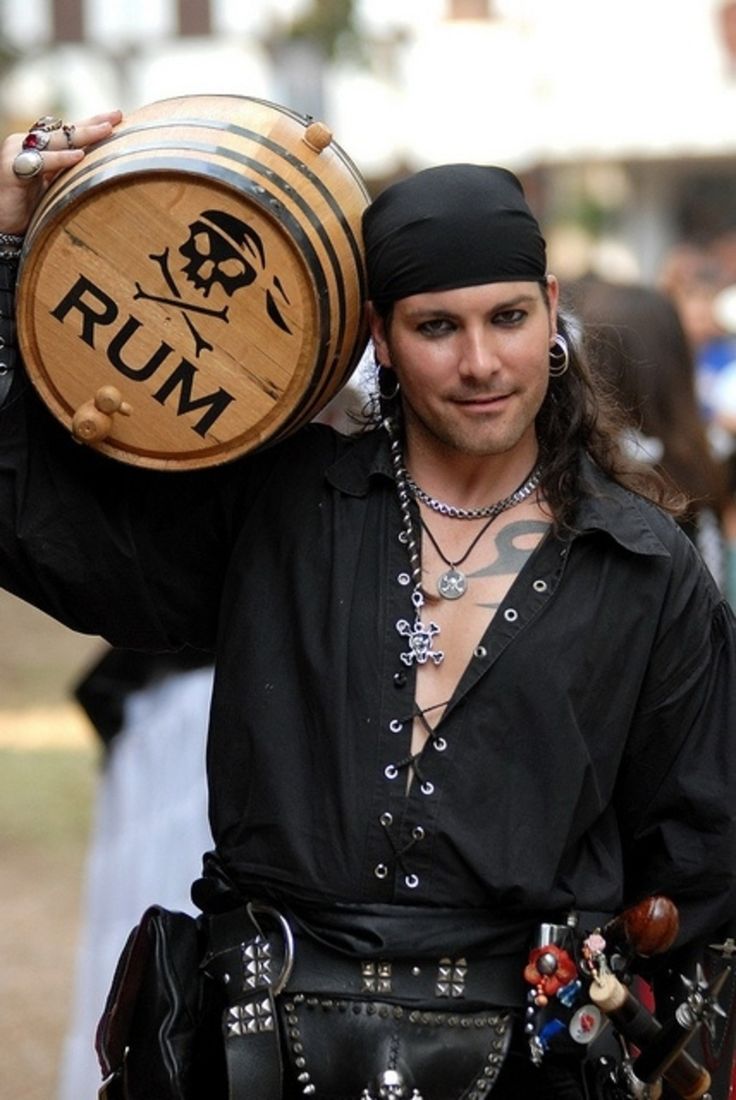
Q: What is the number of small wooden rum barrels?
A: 1